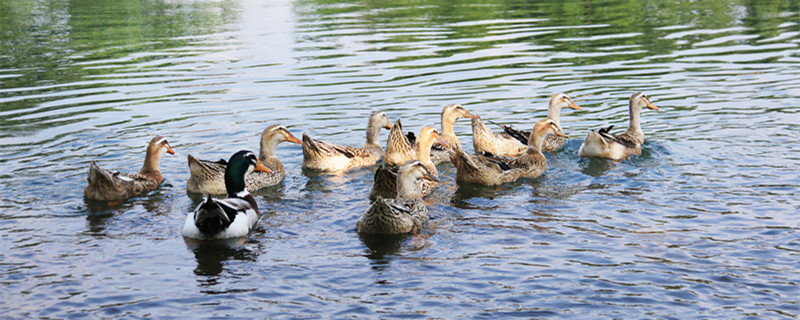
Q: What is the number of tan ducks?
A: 9